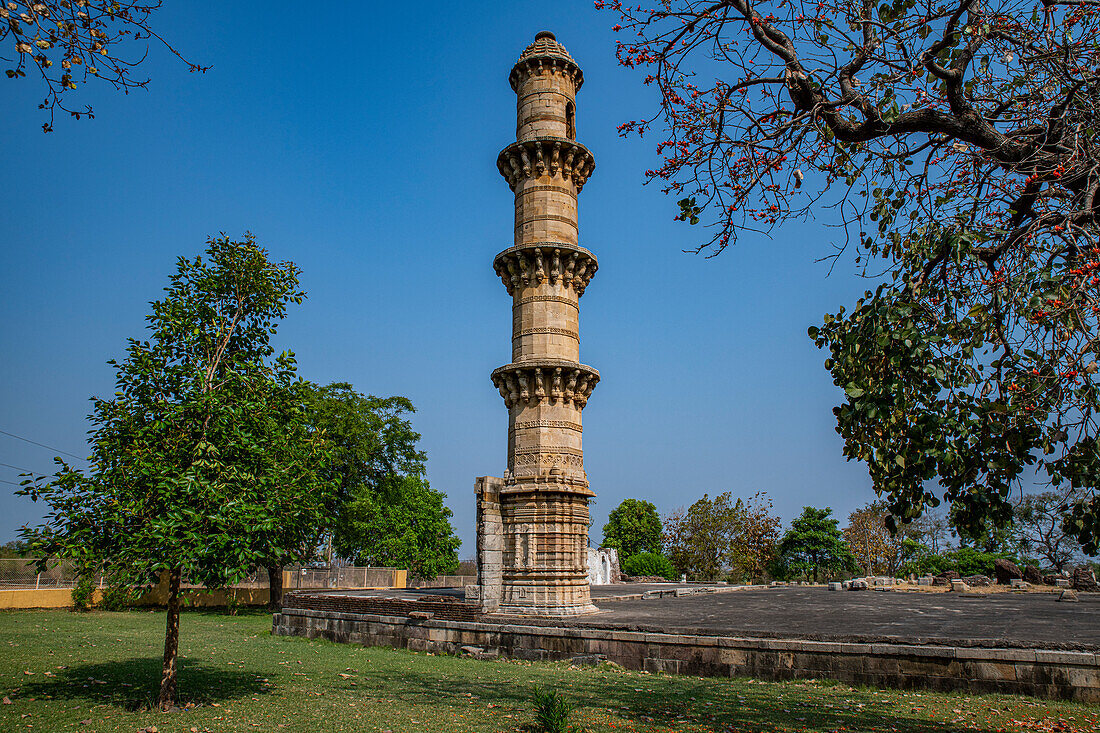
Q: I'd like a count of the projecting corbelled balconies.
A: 3